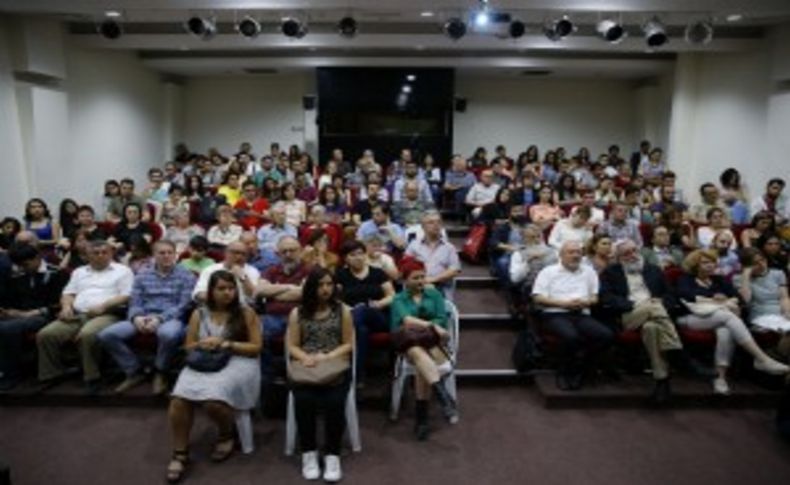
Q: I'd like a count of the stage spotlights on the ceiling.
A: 11